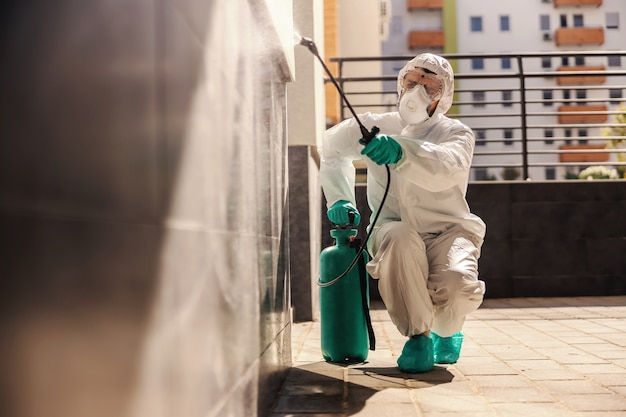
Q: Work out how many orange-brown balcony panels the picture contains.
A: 7